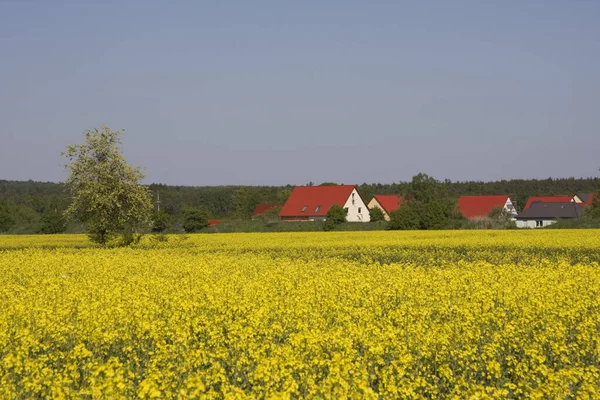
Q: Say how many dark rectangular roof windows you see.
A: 2